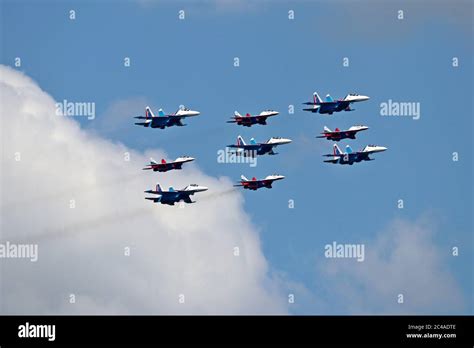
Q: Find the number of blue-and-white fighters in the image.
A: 5